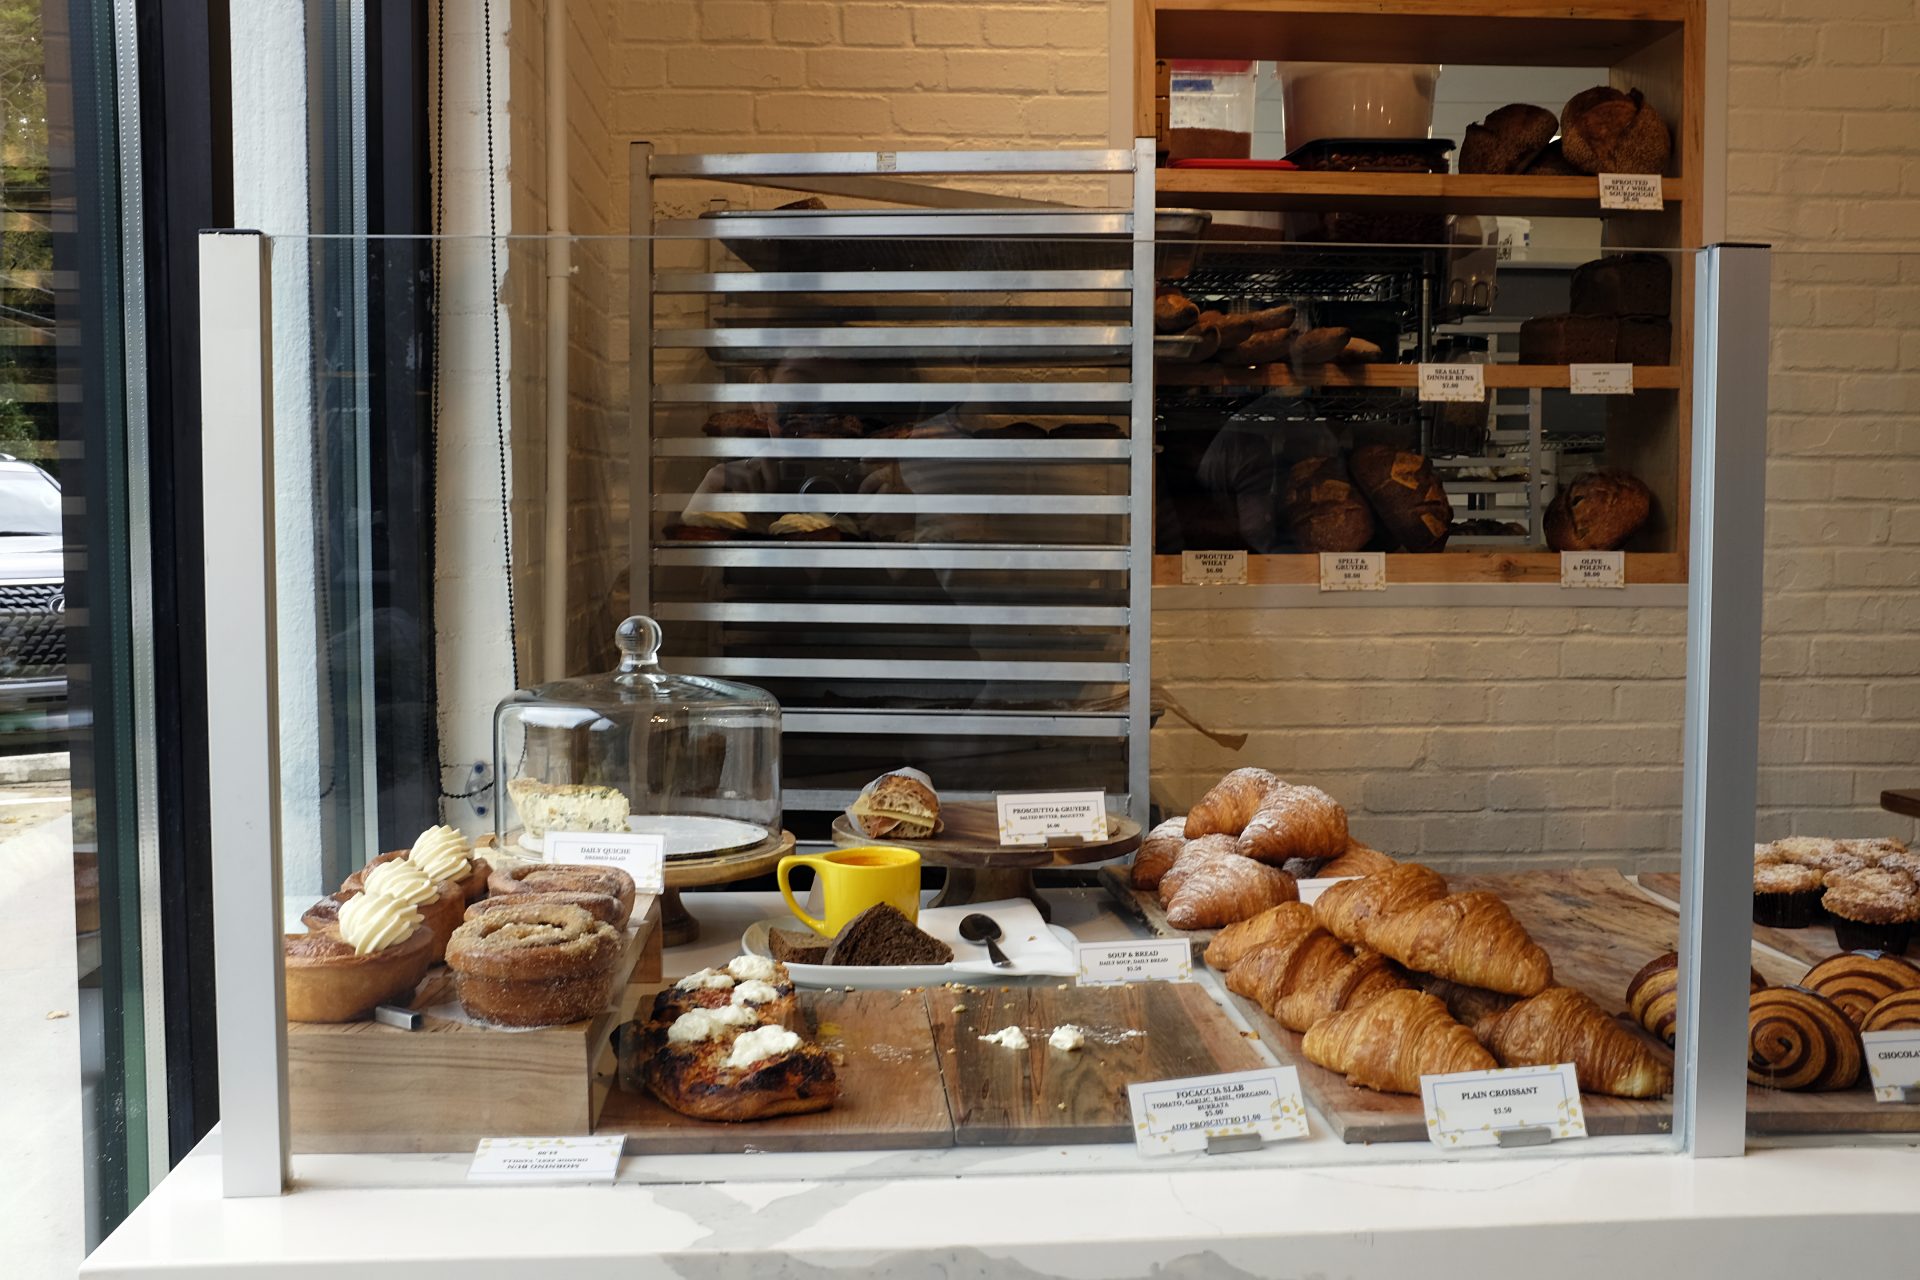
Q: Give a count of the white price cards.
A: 14